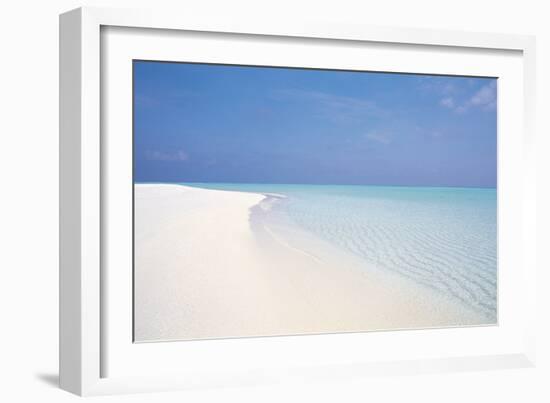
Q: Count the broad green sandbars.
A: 0